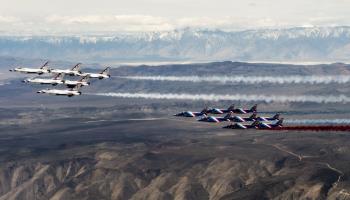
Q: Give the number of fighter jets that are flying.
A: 14